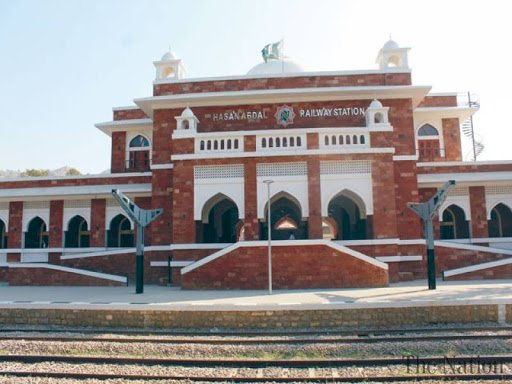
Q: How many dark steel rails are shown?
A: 4